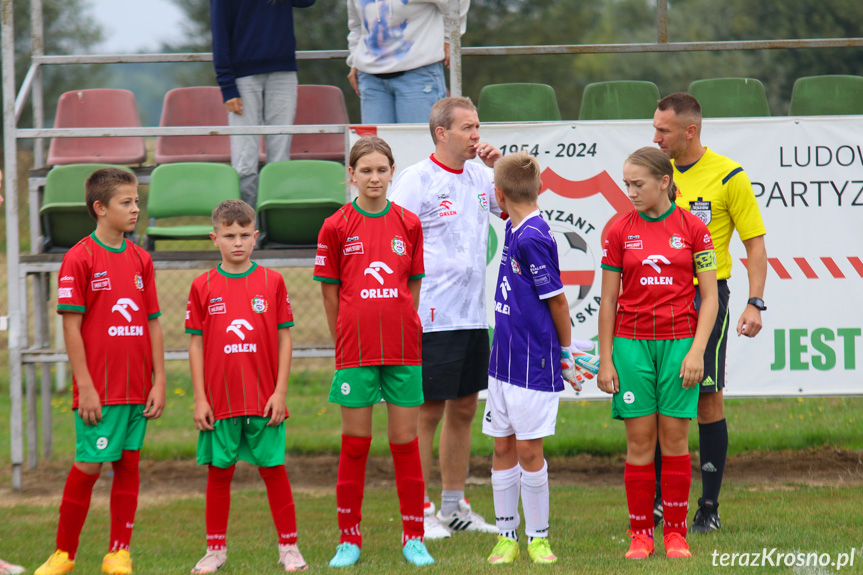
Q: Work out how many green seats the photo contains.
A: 7